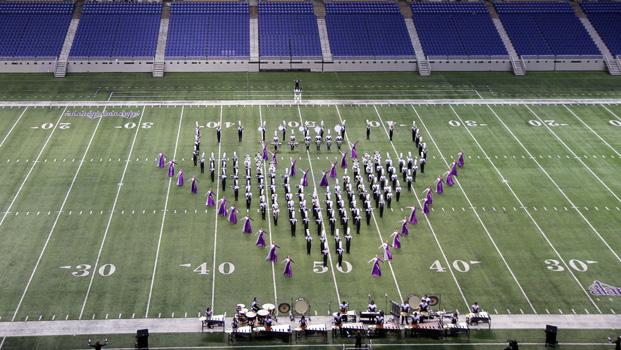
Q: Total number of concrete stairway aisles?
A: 7